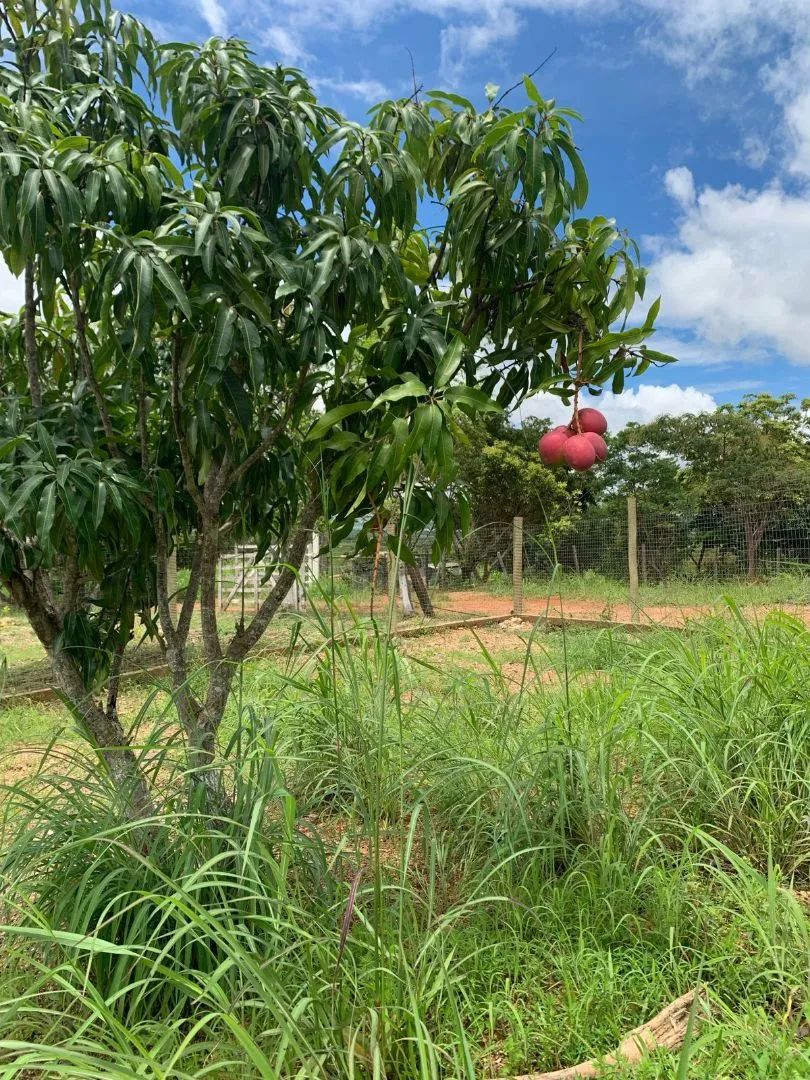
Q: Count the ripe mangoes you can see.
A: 5